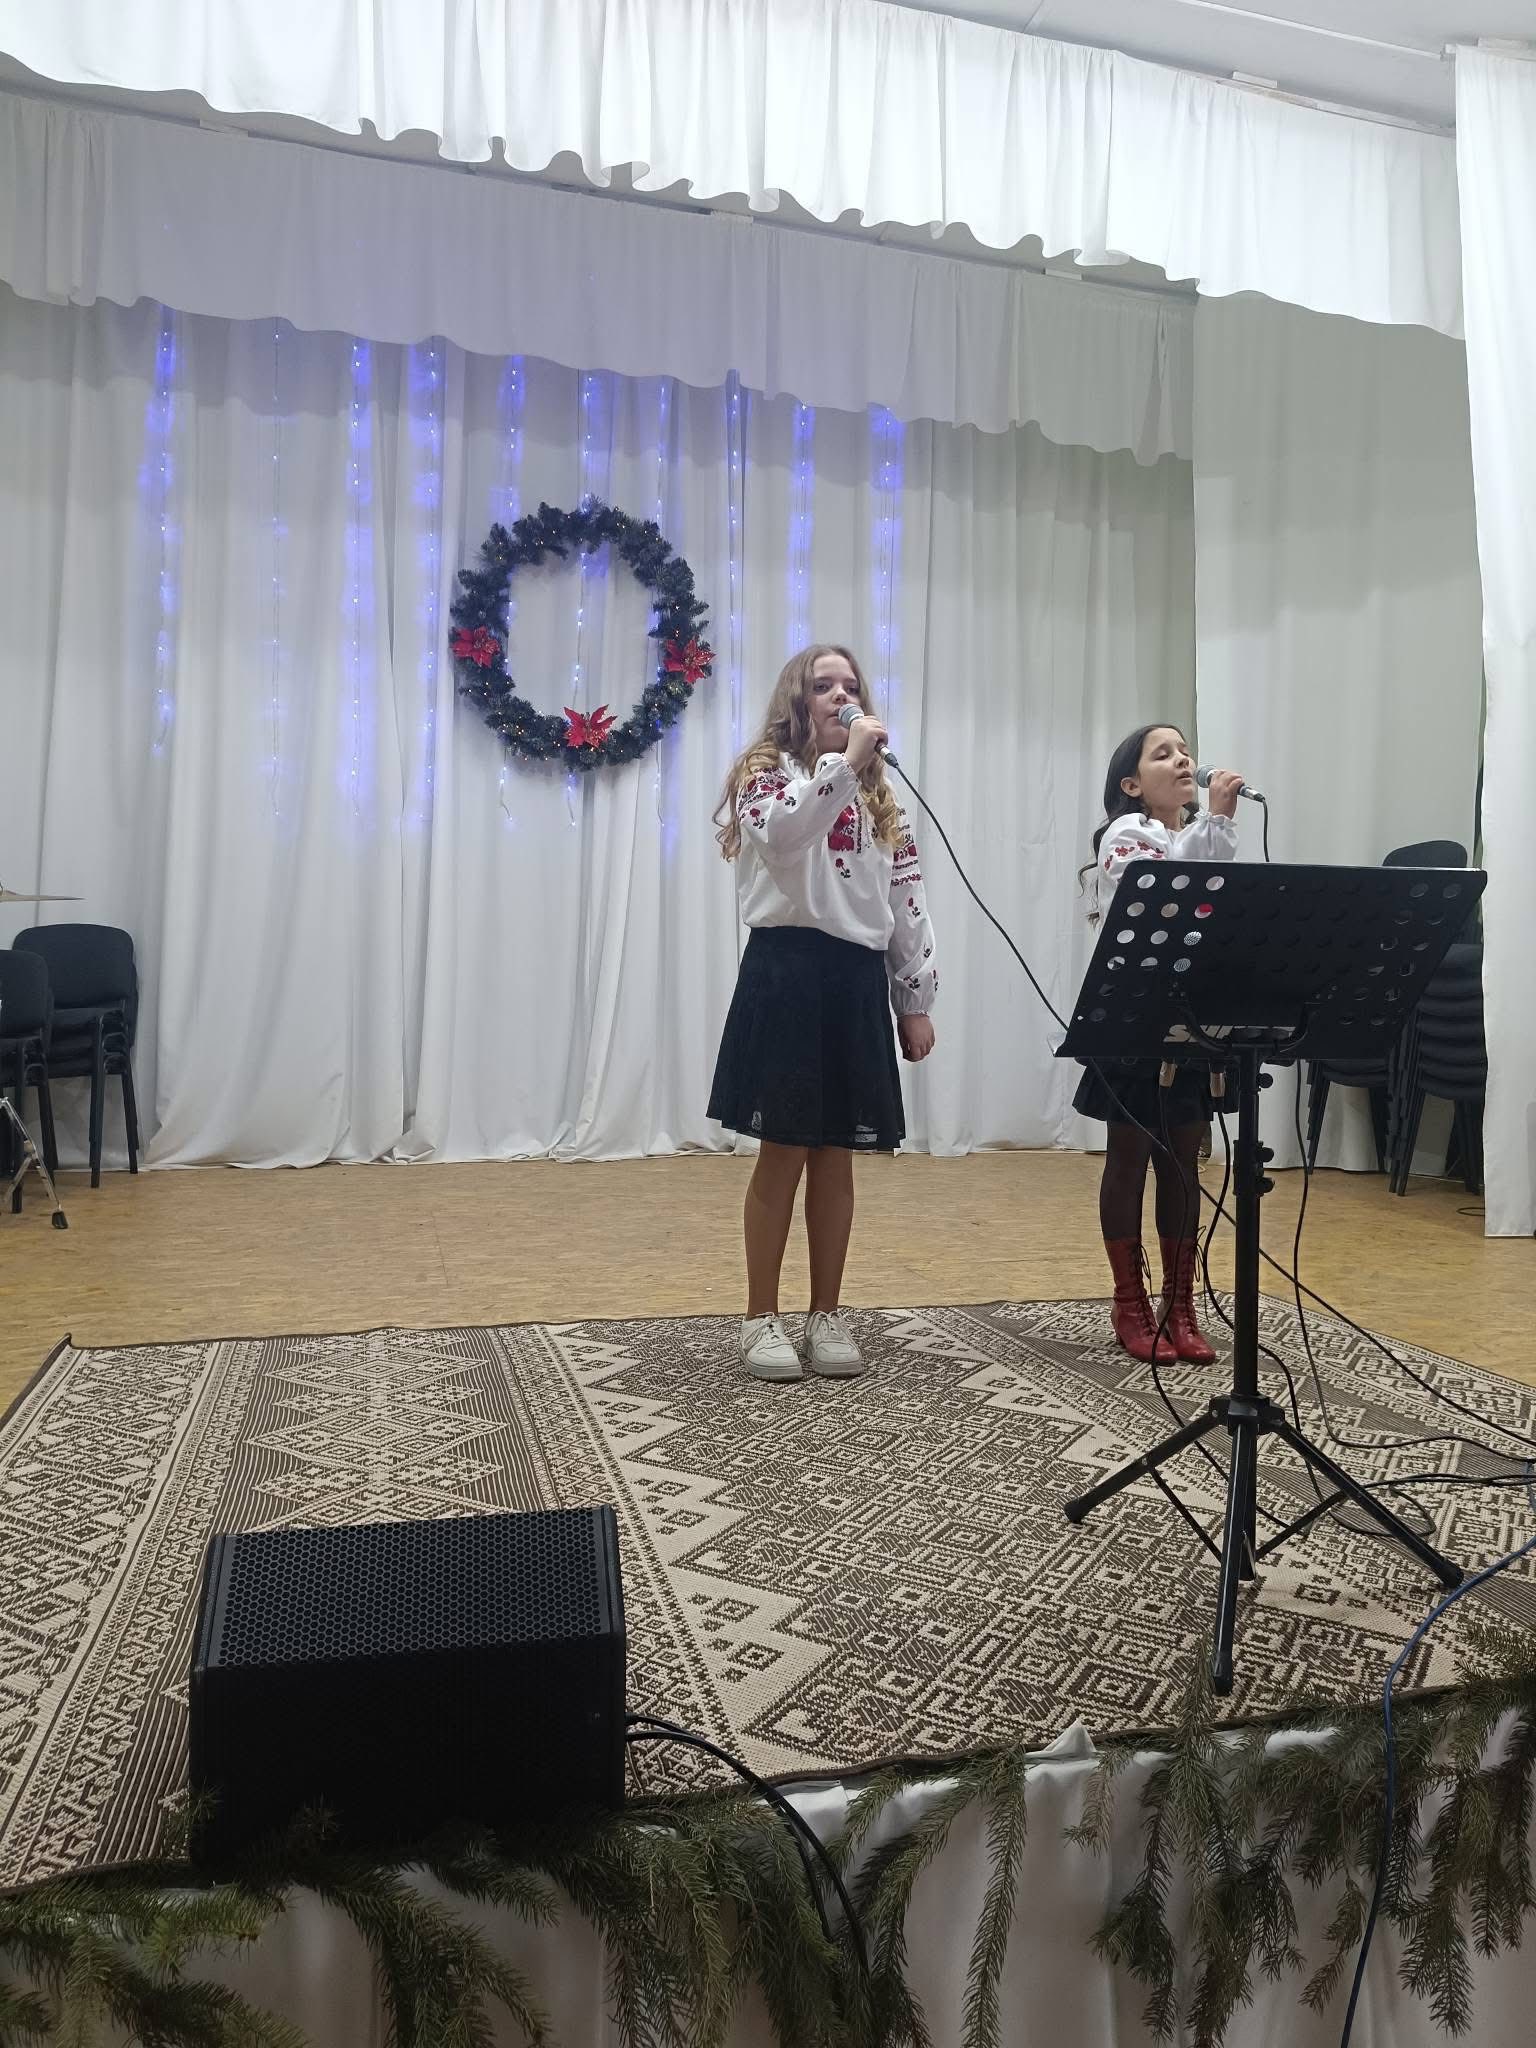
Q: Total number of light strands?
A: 10